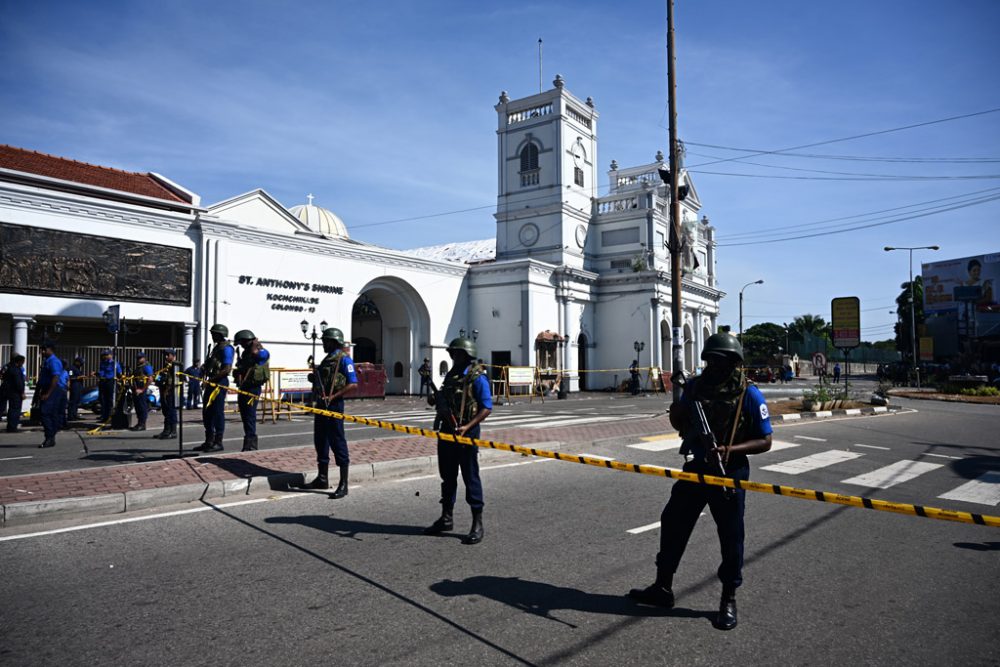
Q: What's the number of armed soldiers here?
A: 5